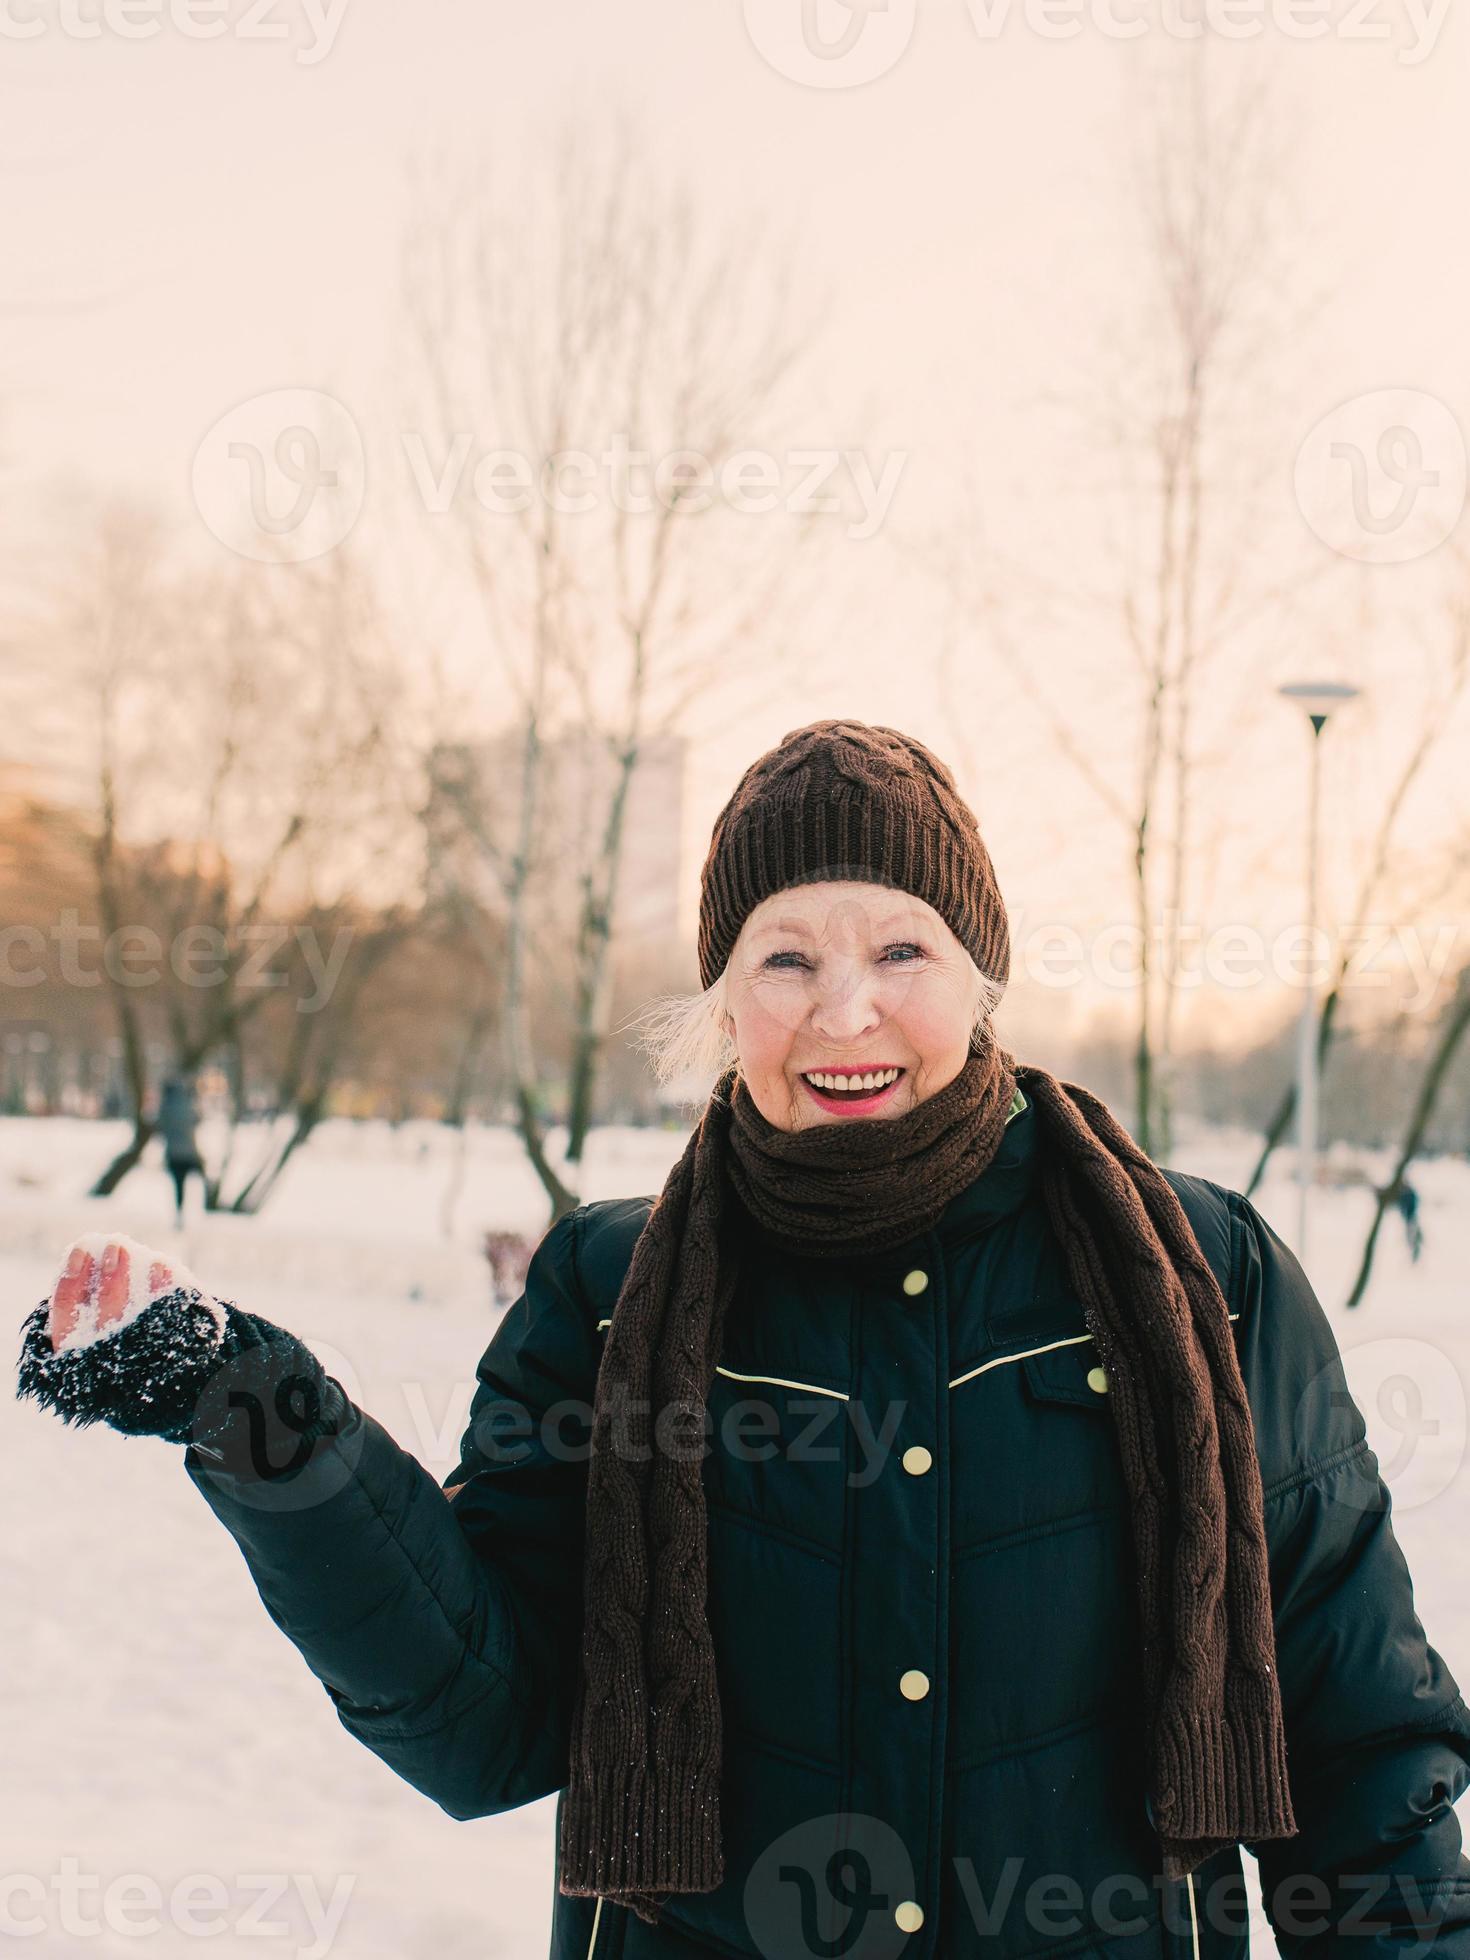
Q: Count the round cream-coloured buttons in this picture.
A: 5